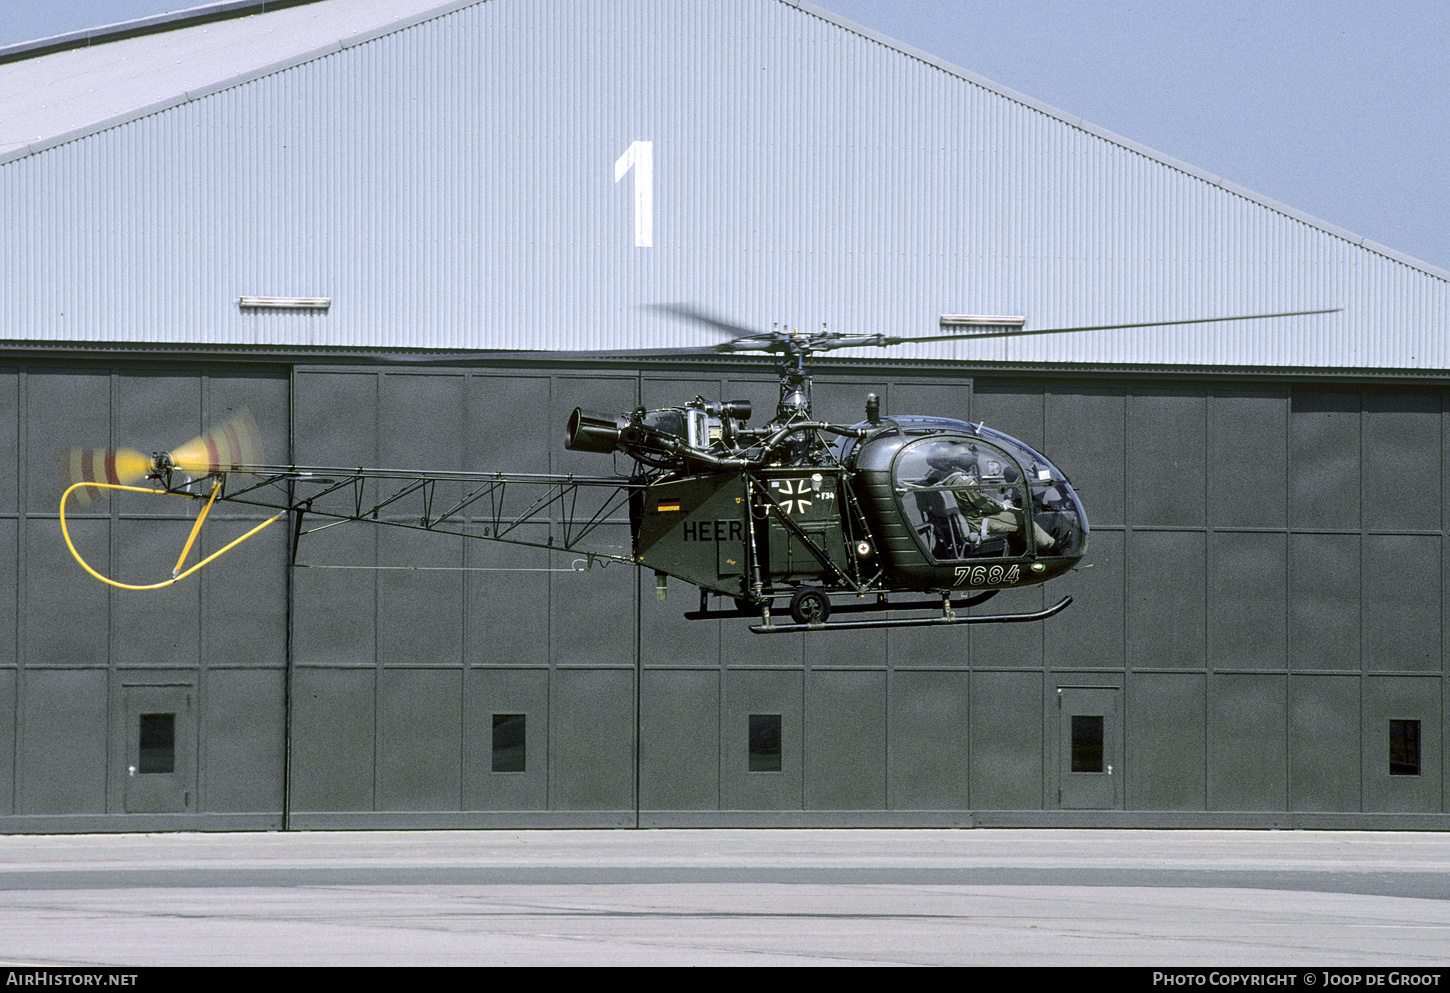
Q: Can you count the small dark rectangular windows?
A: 5